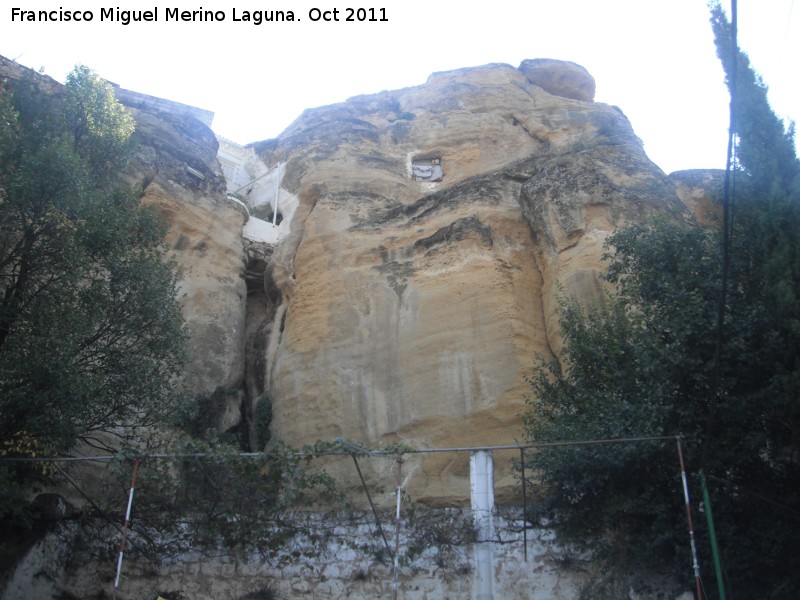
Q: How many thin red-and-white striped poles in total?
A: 3